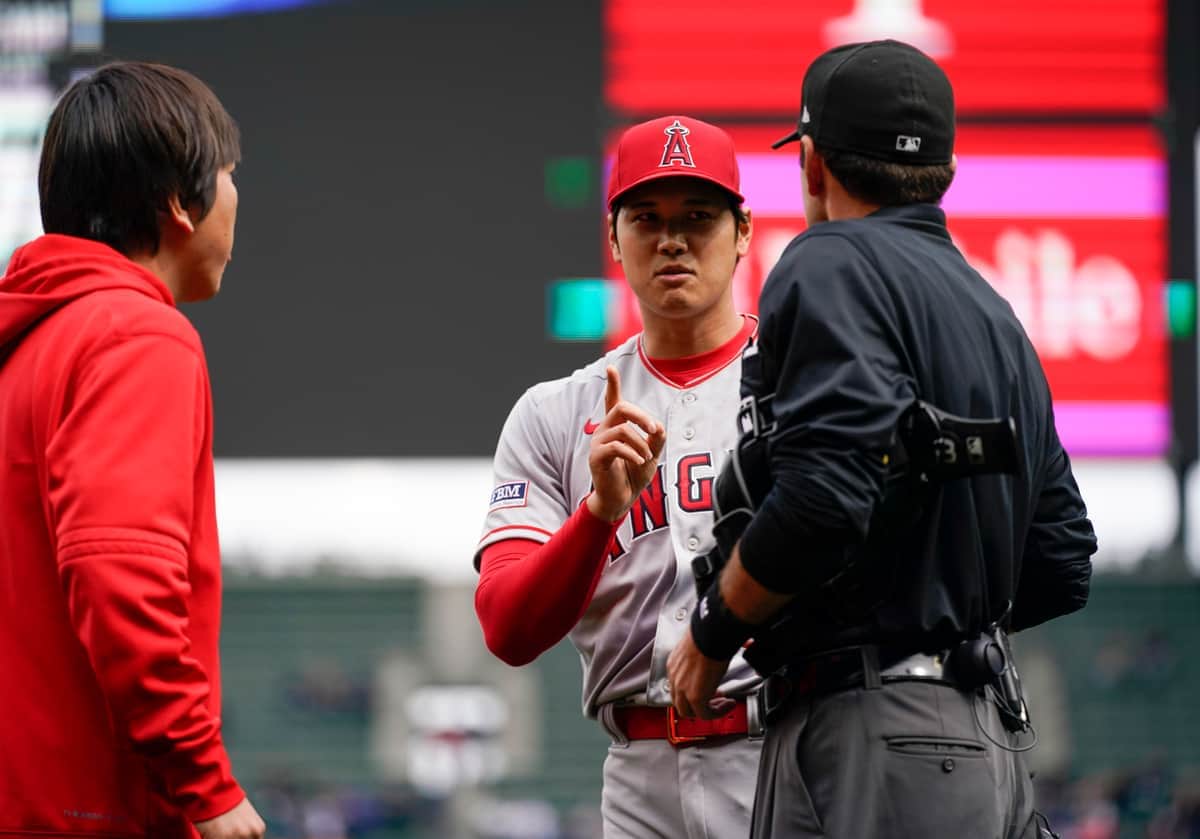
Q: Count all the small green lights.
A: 3